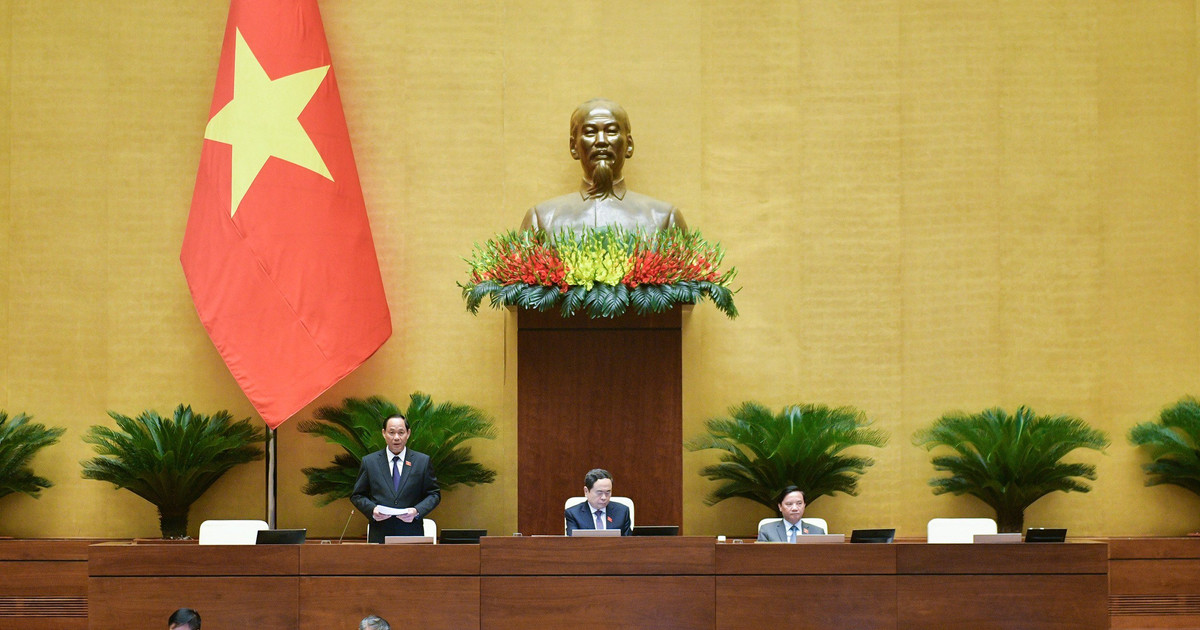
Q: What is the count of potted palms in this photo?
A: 6